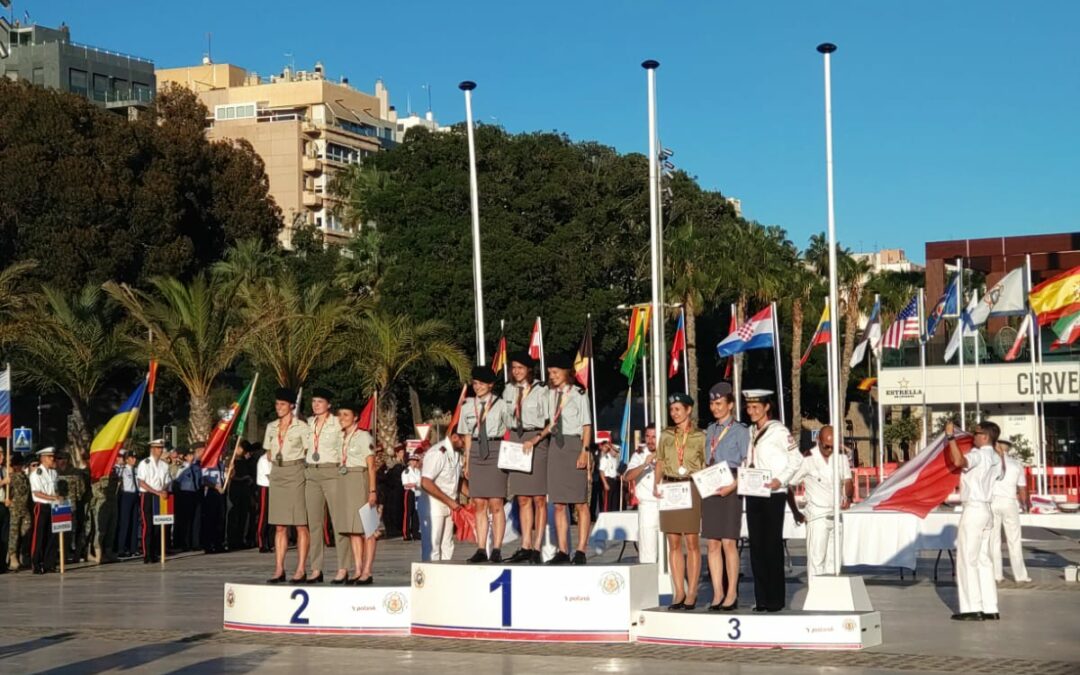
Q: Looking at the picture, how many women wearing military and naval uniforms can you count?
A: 9